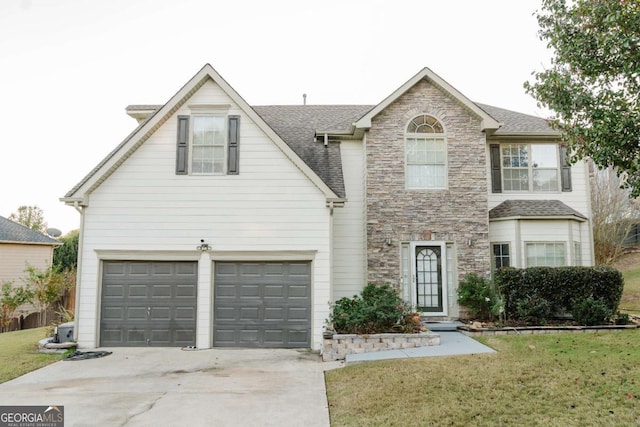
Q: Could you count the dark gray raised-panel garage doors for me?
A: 2